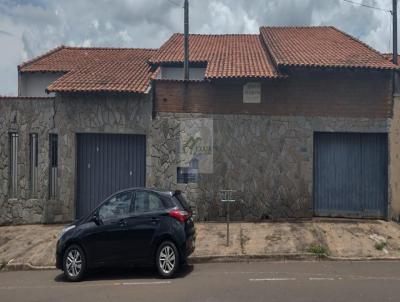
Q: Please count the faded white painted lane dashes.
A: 3